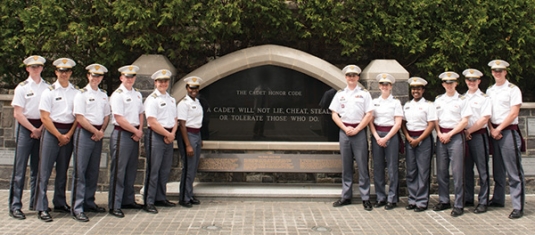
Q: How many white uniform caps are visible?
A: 12